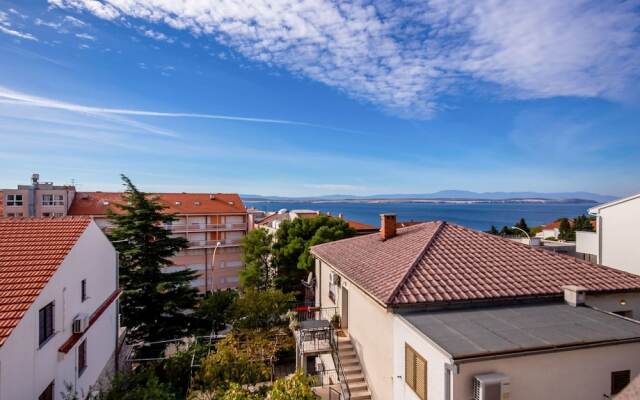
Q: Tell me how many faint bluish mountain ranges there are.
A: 1